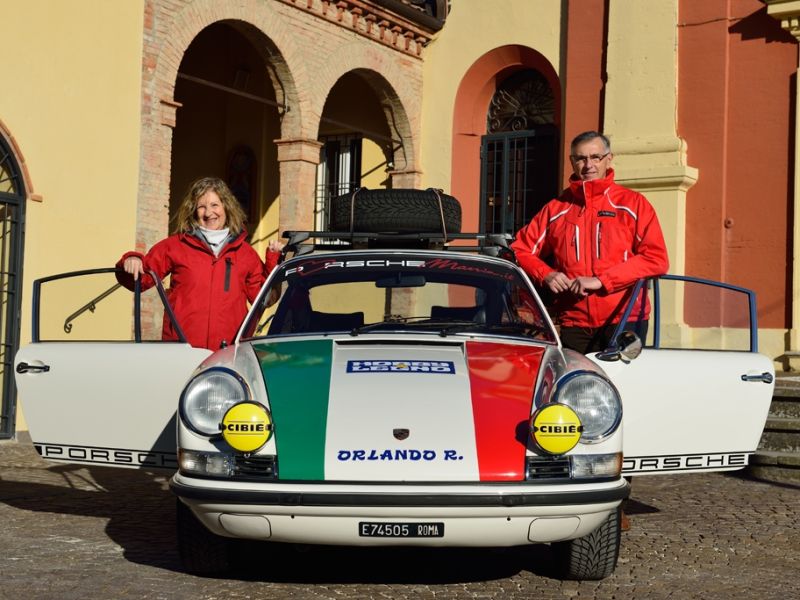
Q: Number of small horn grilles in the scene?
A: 2